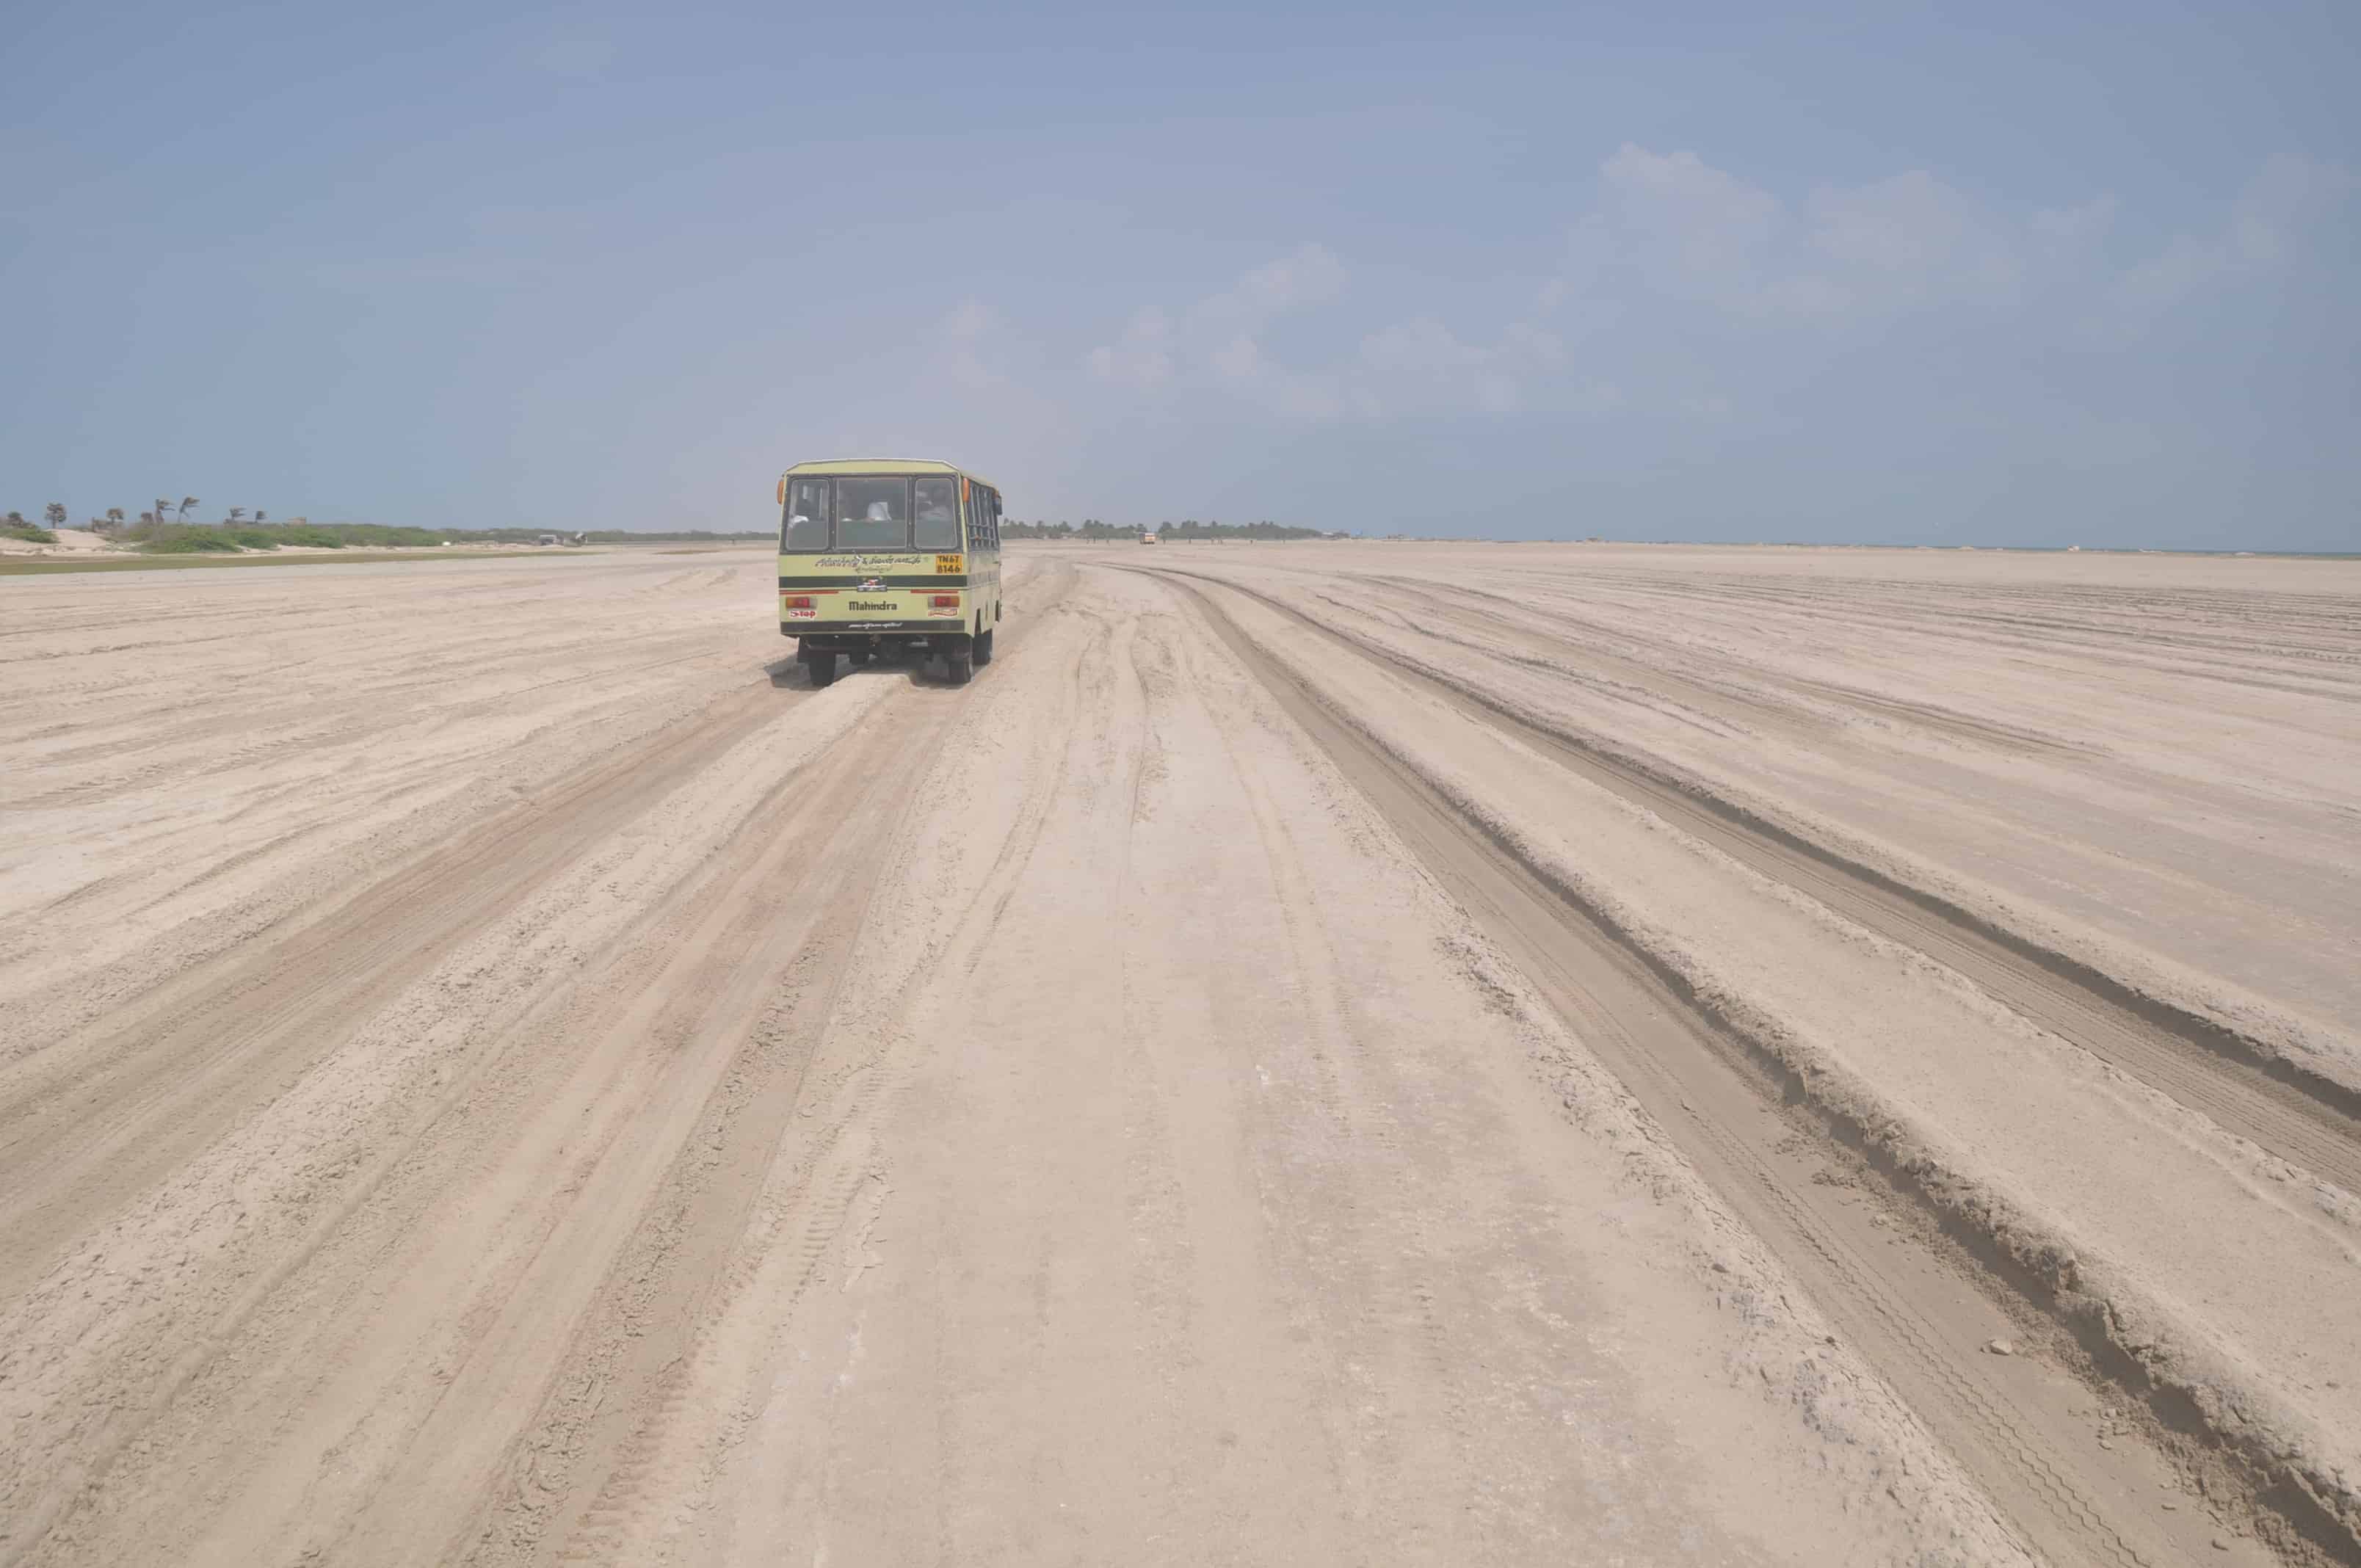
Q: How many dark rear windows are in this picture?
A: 3